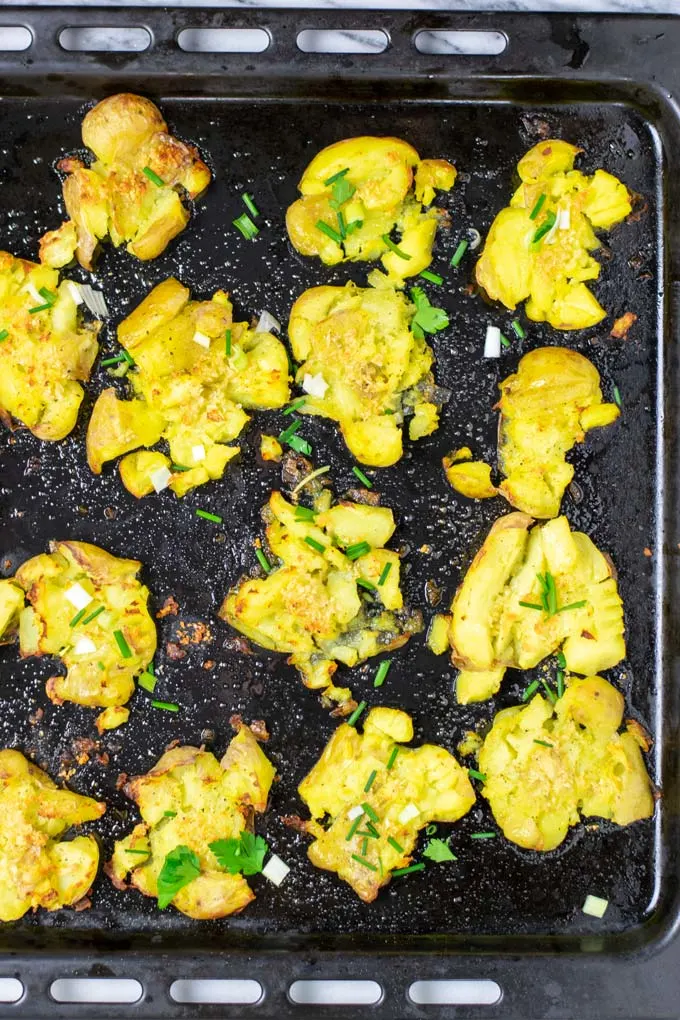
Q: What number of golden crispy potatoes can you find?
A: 14